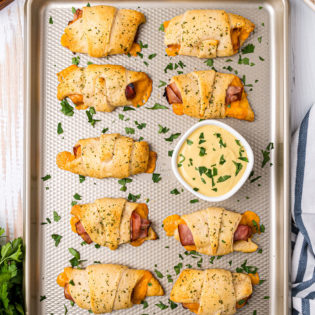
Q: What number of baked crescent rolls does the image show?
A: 9